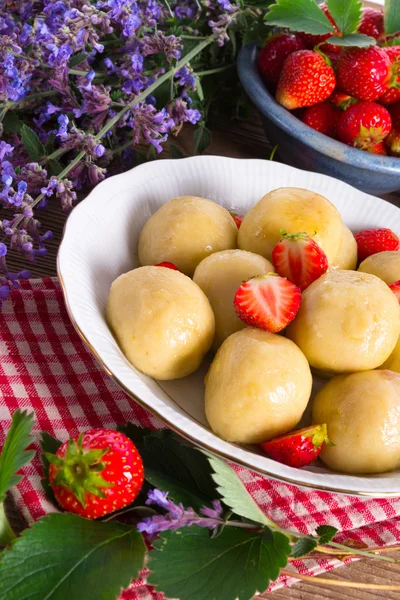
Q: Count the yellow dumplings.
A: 10